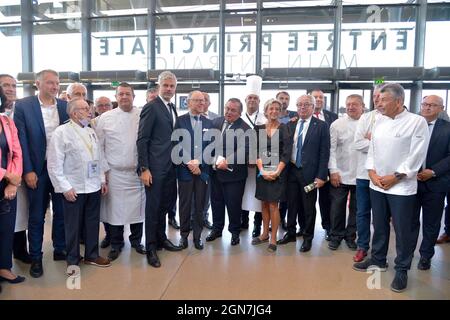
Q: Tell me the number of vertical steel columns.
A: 7